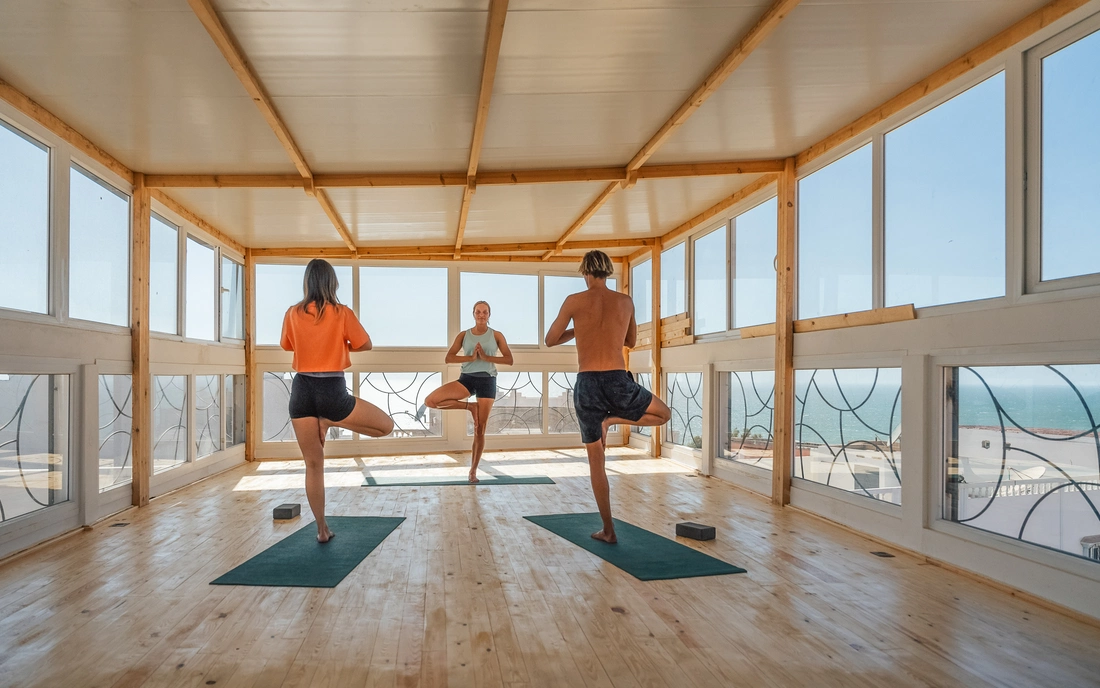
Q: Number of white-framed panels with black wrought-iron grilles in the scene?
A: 14